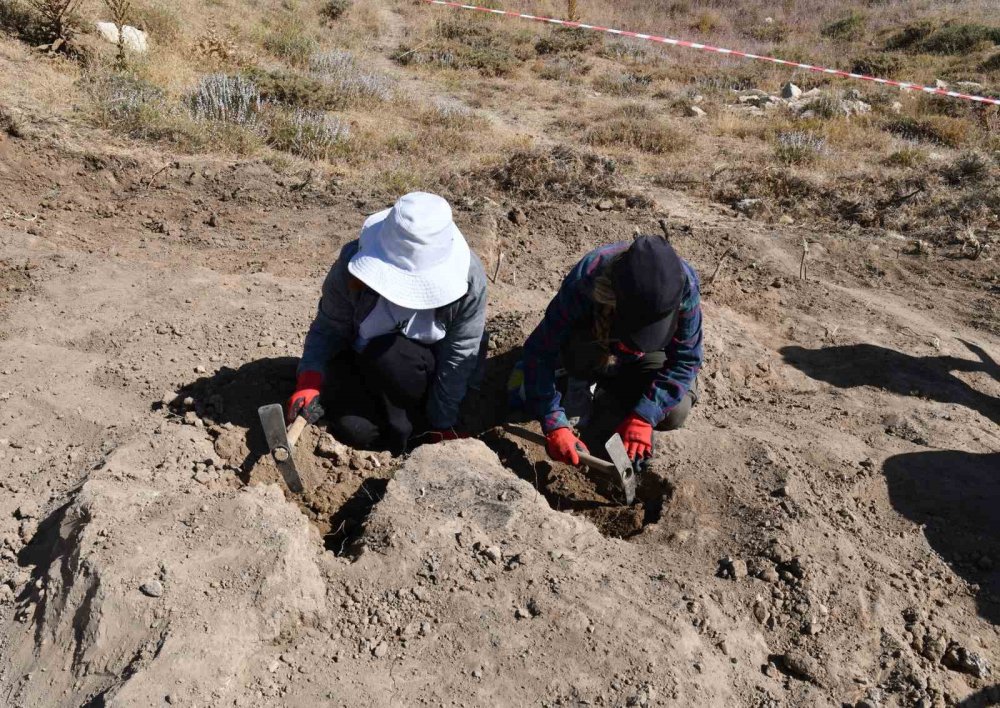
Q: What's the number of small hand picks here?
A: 2